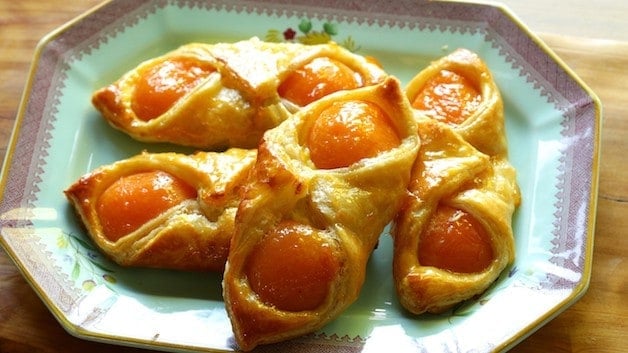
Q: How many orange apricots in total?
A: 7